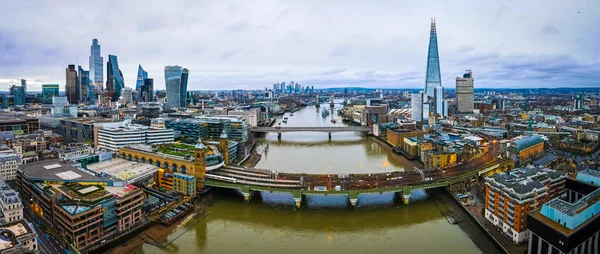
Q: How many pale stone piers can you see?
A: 4